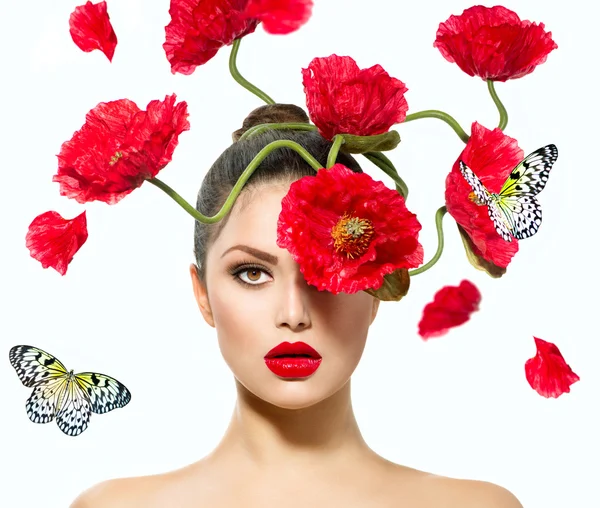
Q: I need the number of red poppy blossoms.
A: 6